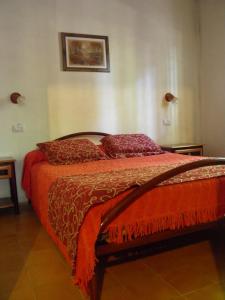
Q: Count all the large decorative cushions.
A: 2